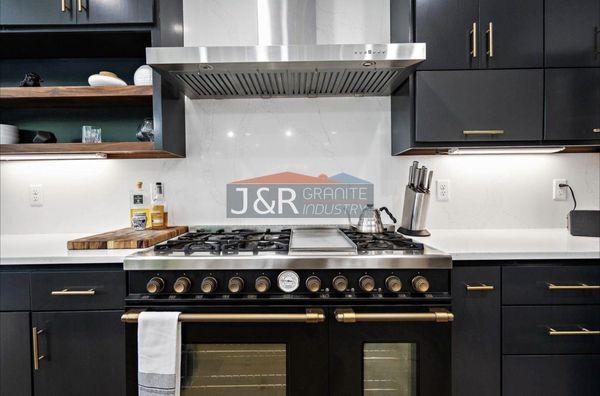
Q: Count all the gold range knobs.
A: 10